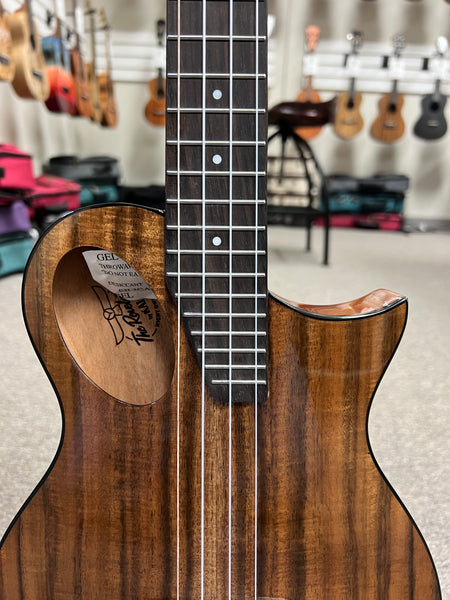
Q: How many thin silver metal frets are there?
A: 15